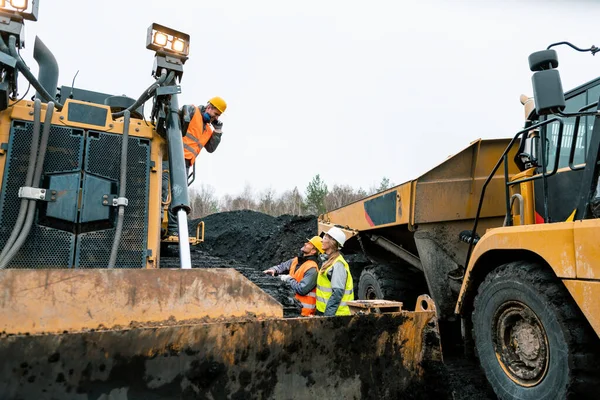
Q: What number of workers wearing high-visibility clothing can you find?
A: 3